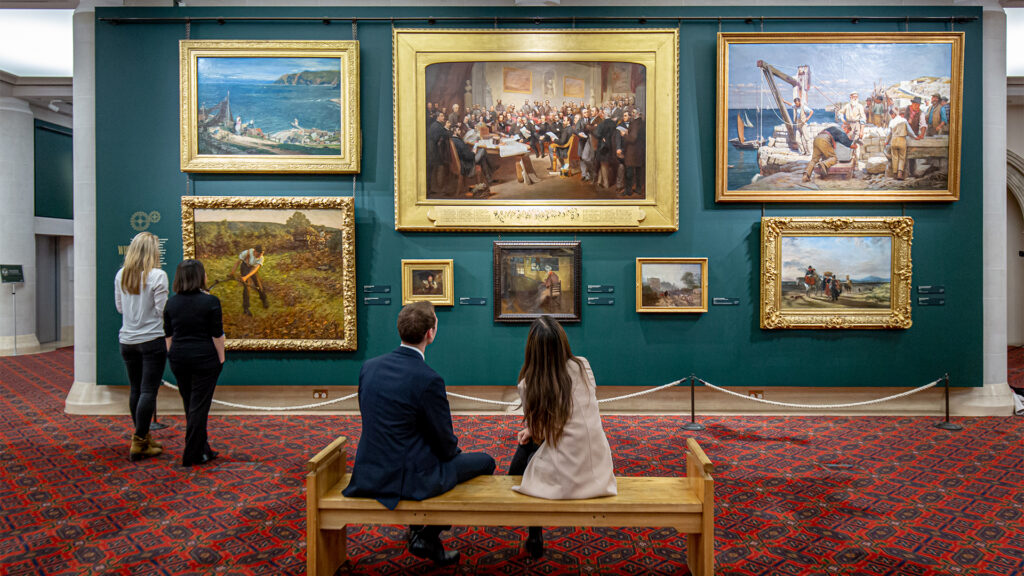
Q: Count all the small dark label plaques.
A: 8